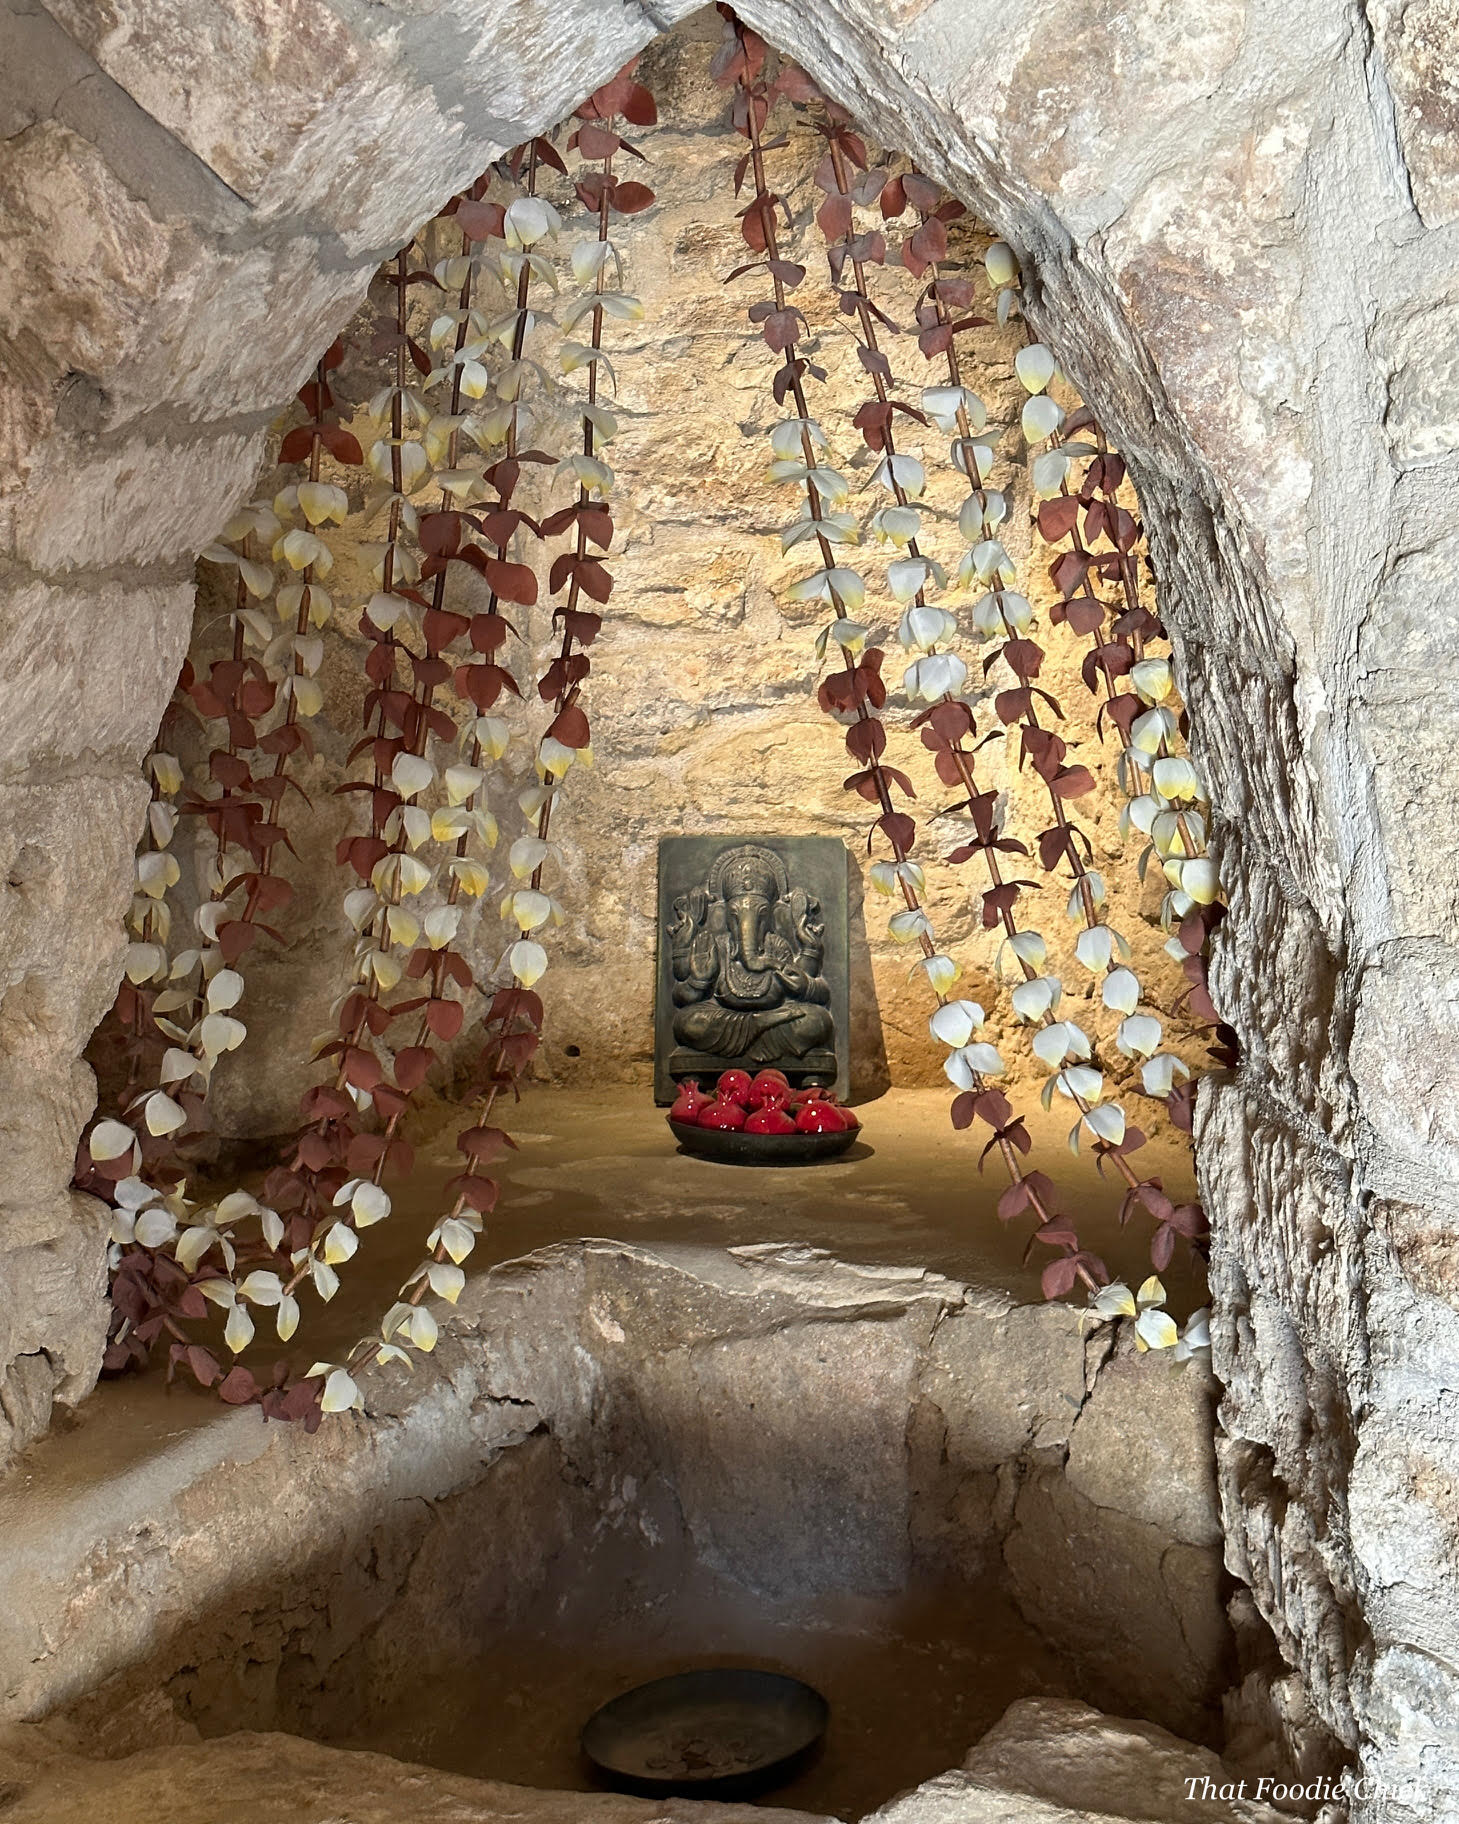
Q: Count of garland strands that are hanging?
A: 12